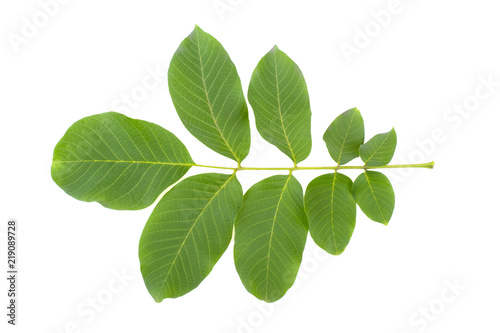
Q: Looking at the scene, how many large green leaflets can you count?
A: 5